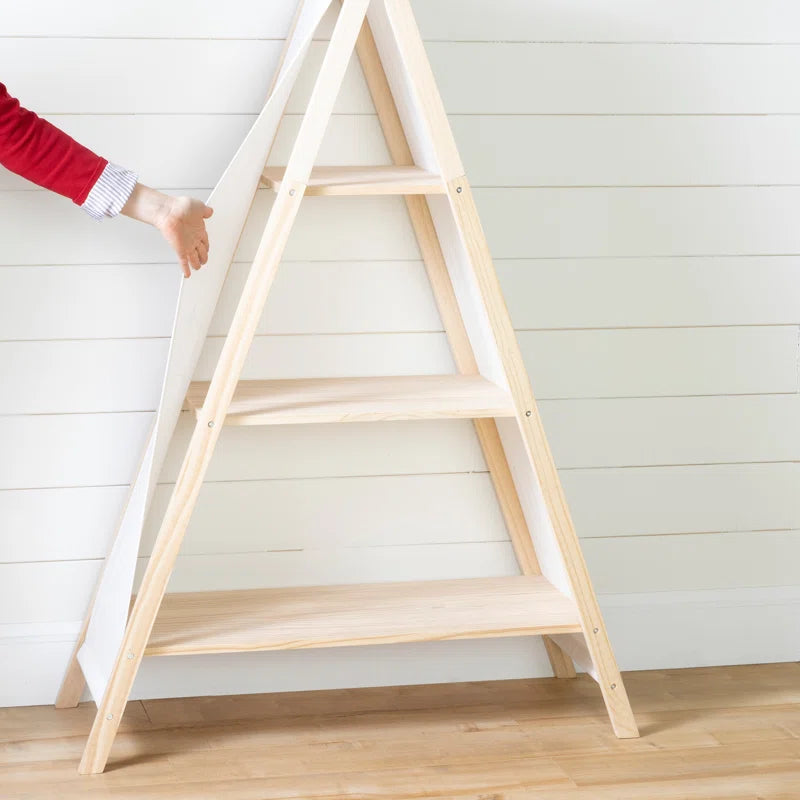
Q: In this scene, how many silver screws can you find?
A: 8